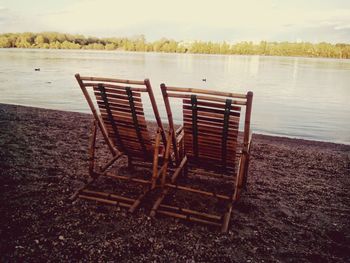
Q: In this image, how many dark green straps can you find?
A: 4